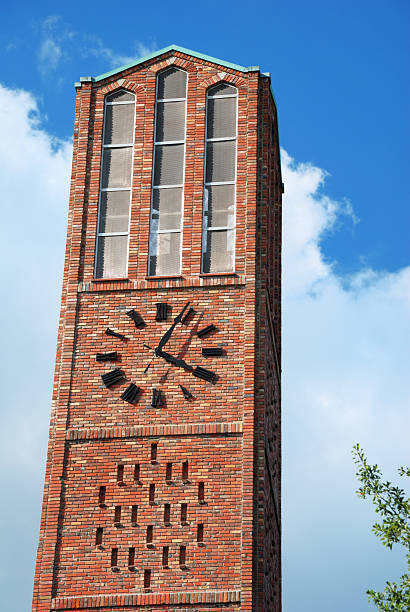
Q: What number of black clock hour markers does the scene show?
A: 12